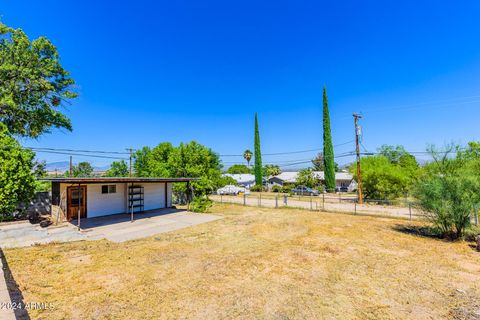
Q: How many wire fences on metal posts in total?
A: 1